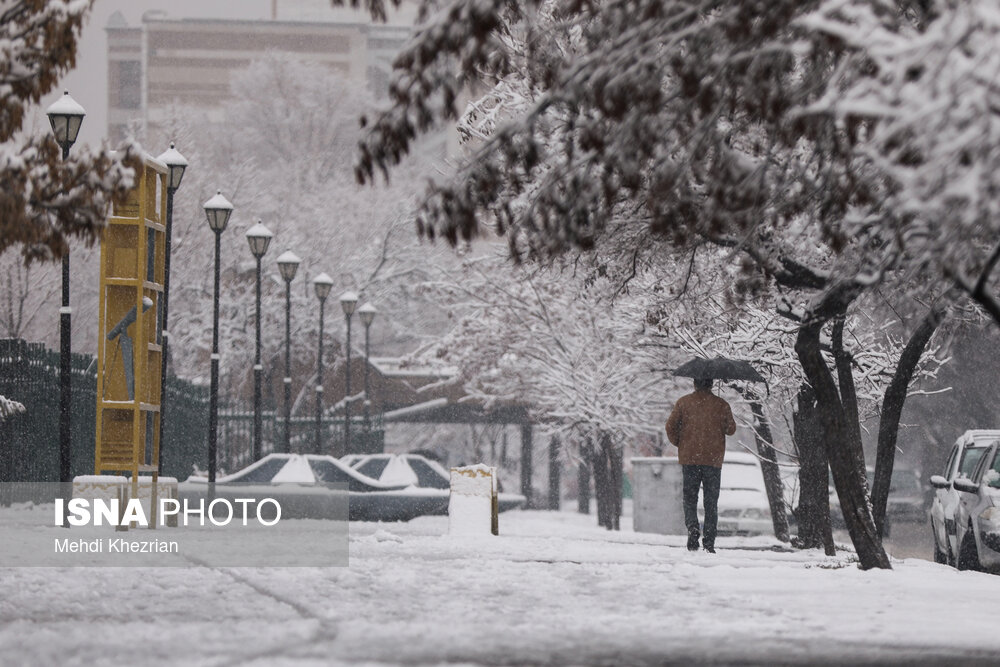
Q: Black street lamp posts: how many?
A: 8